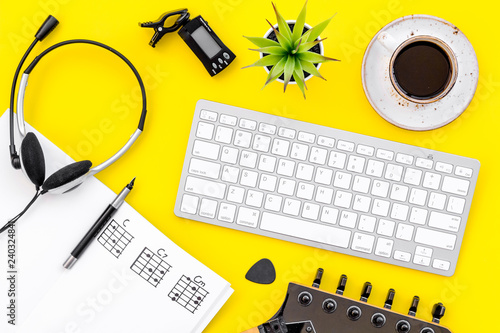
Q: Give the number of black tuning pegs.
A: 6